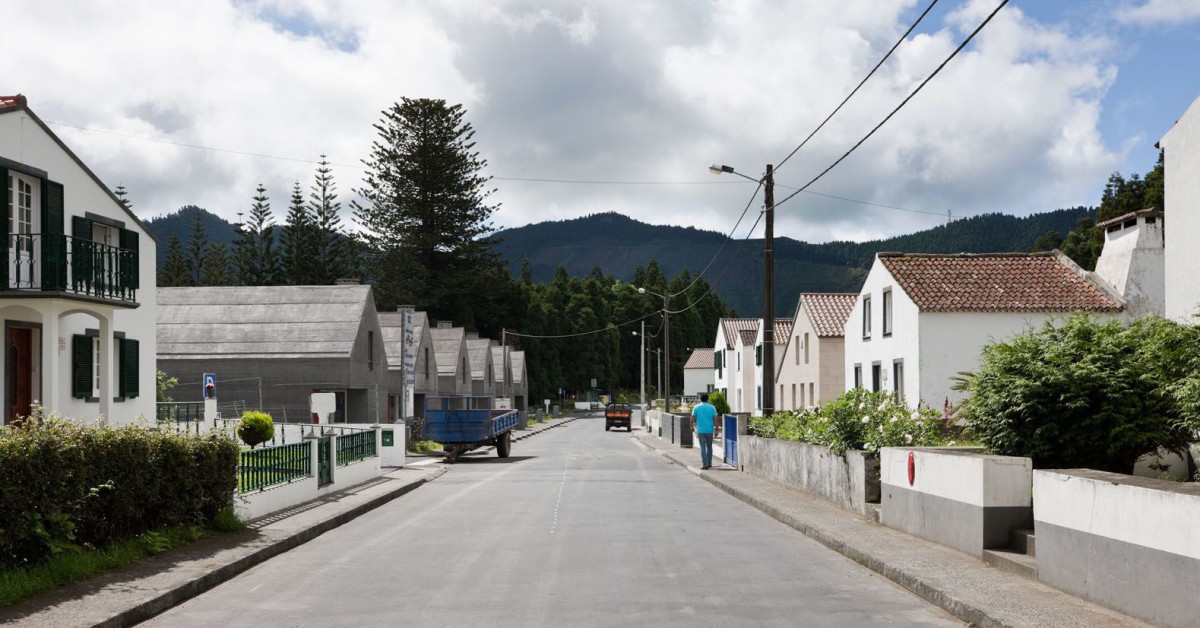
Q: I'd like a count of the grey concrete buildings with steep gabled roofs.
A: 6